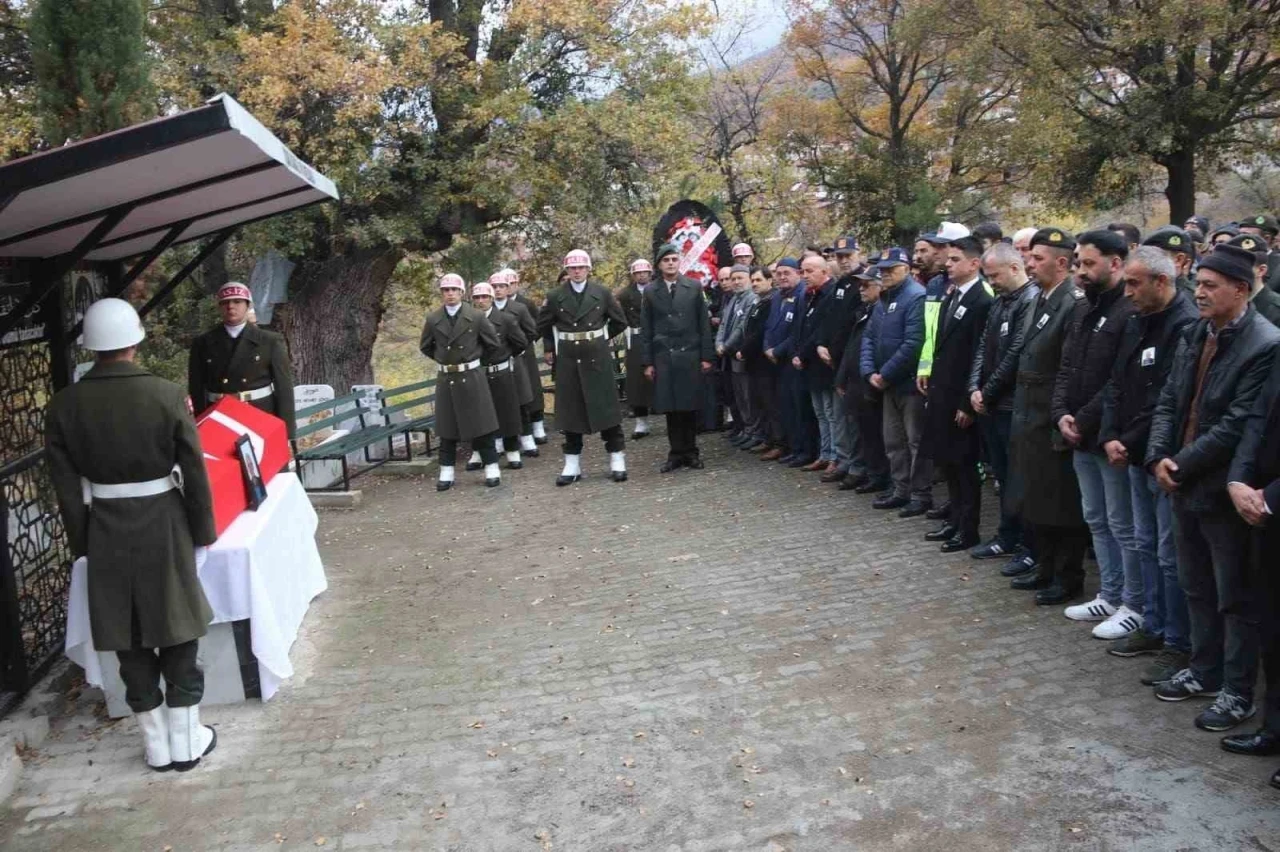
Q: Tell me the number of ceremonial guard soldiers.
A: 9